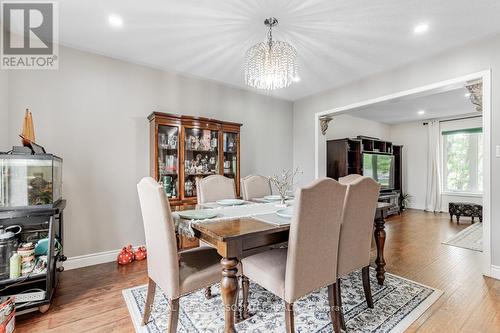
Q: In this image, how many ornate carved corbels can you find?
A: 2